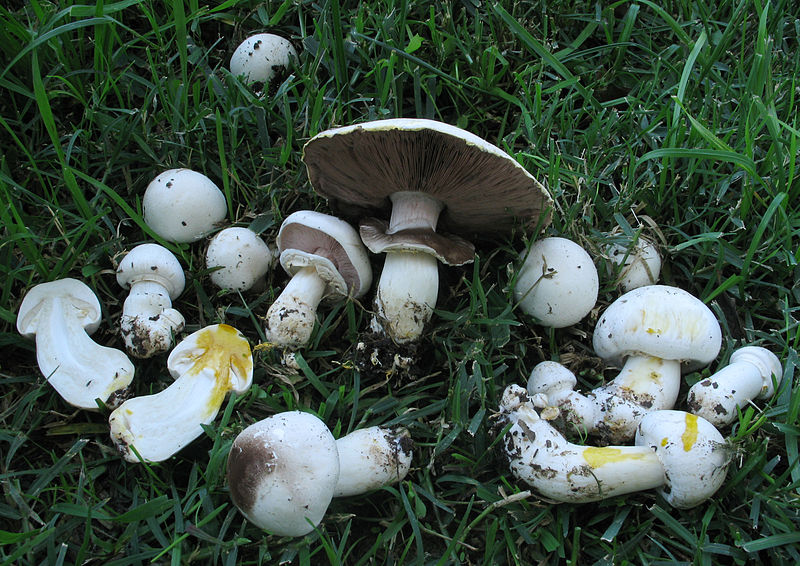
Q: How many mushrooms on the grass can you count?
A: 15